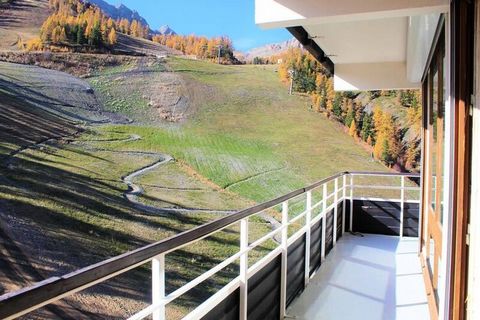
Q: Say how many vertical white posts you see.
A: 9